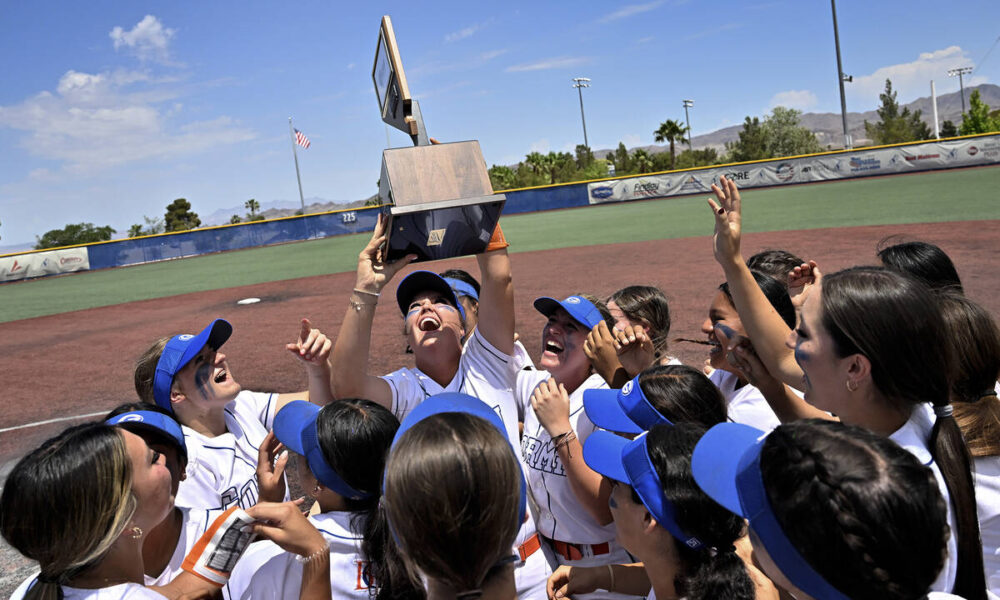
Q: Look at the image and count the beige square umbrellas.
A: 0